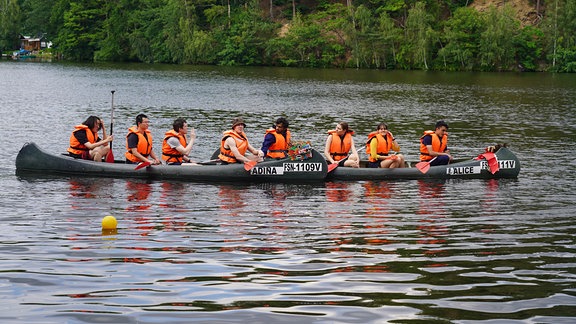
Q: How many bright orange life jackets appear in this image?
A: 8